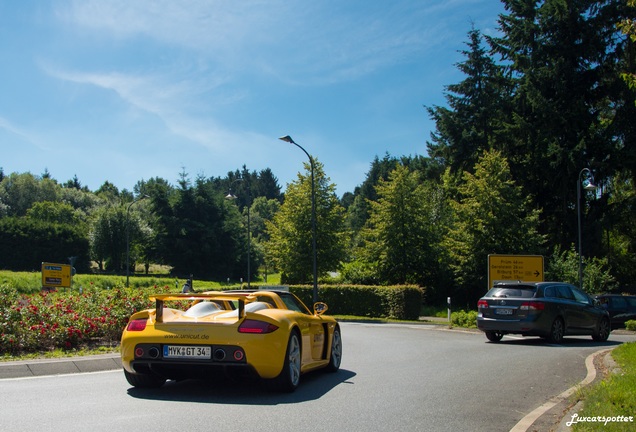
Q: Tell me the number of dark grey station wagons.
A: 1